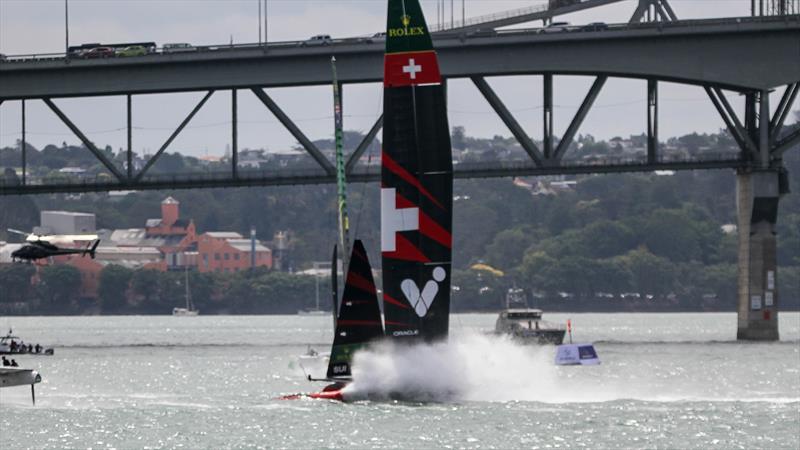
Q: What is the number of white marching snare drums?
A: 0